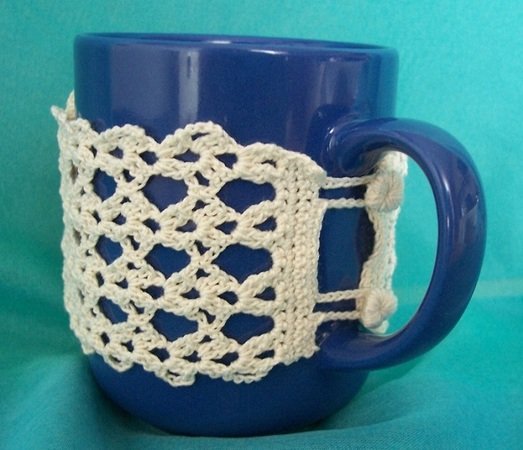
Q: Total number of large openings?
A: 9